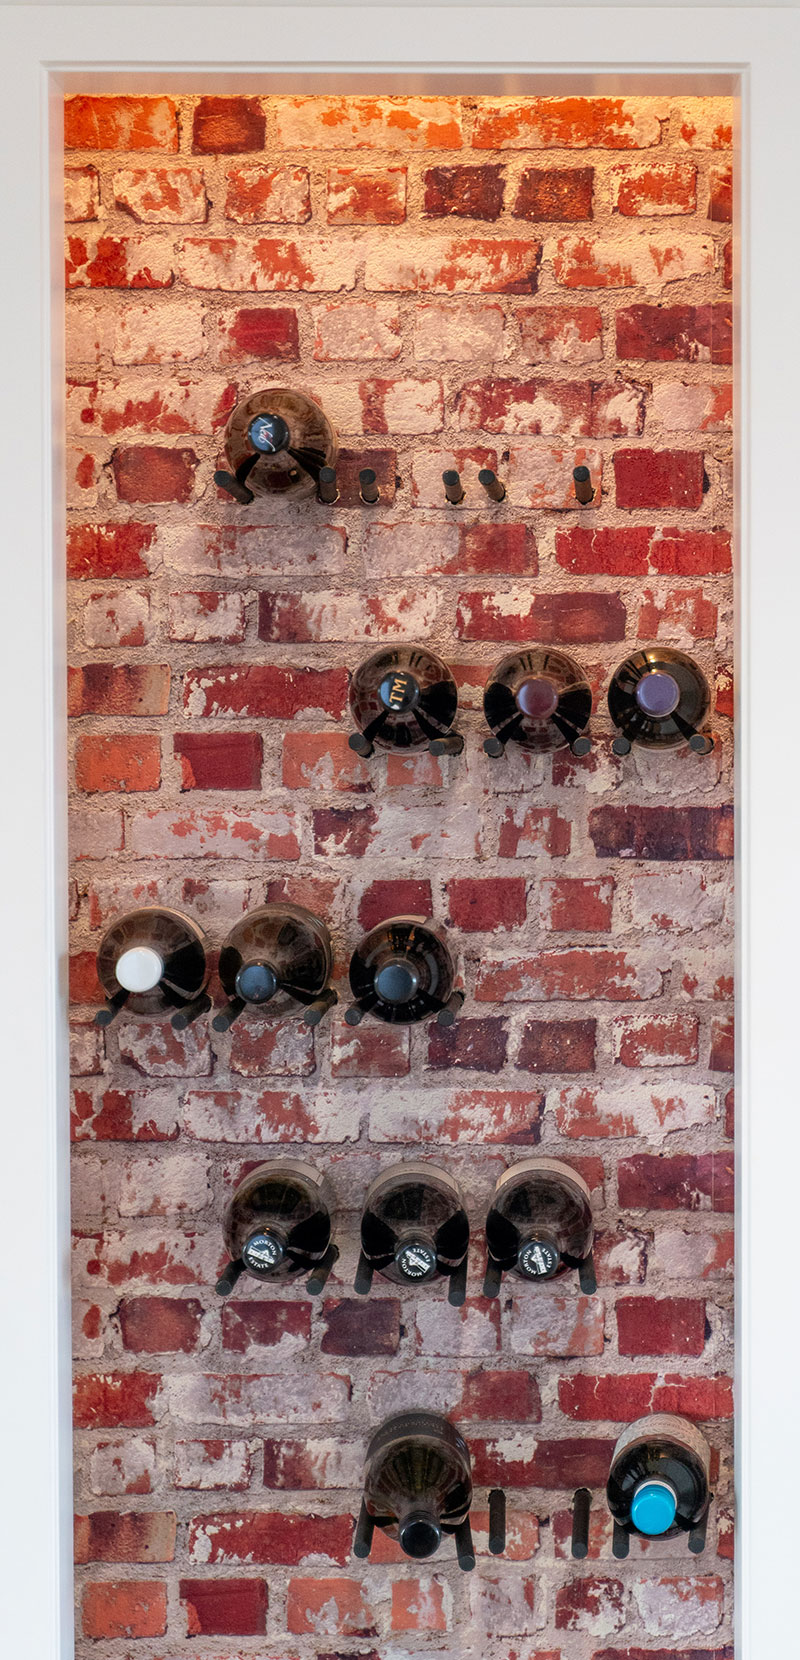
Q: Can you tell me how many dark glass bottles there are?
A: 12